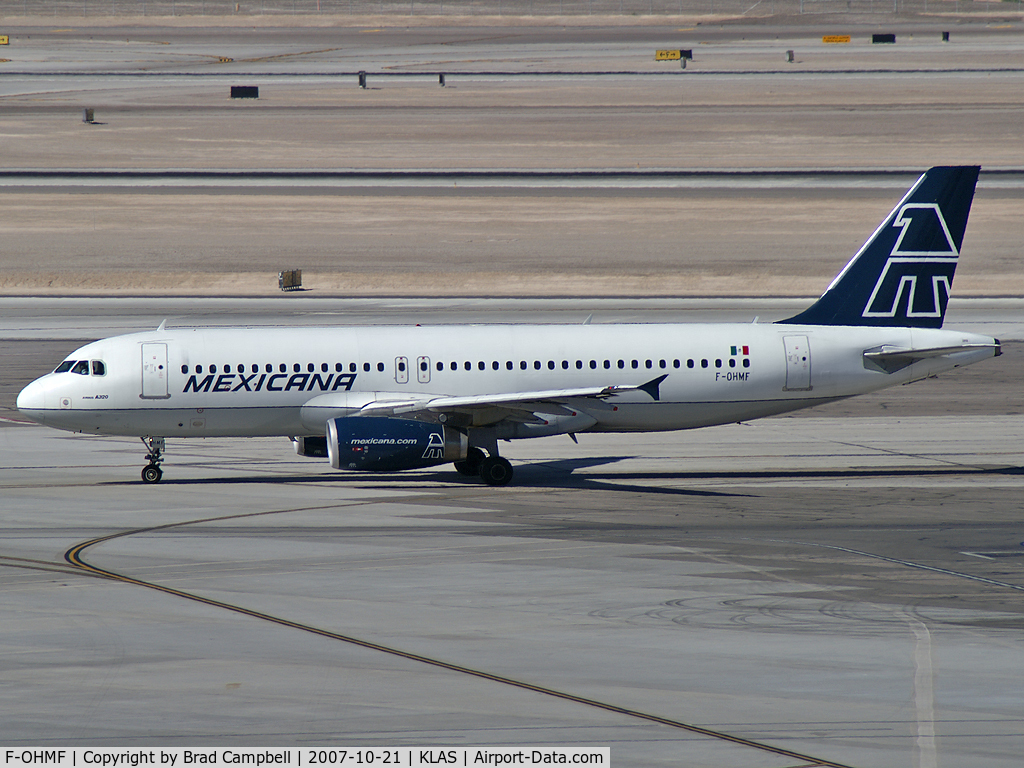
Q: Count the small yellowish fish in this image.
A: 0